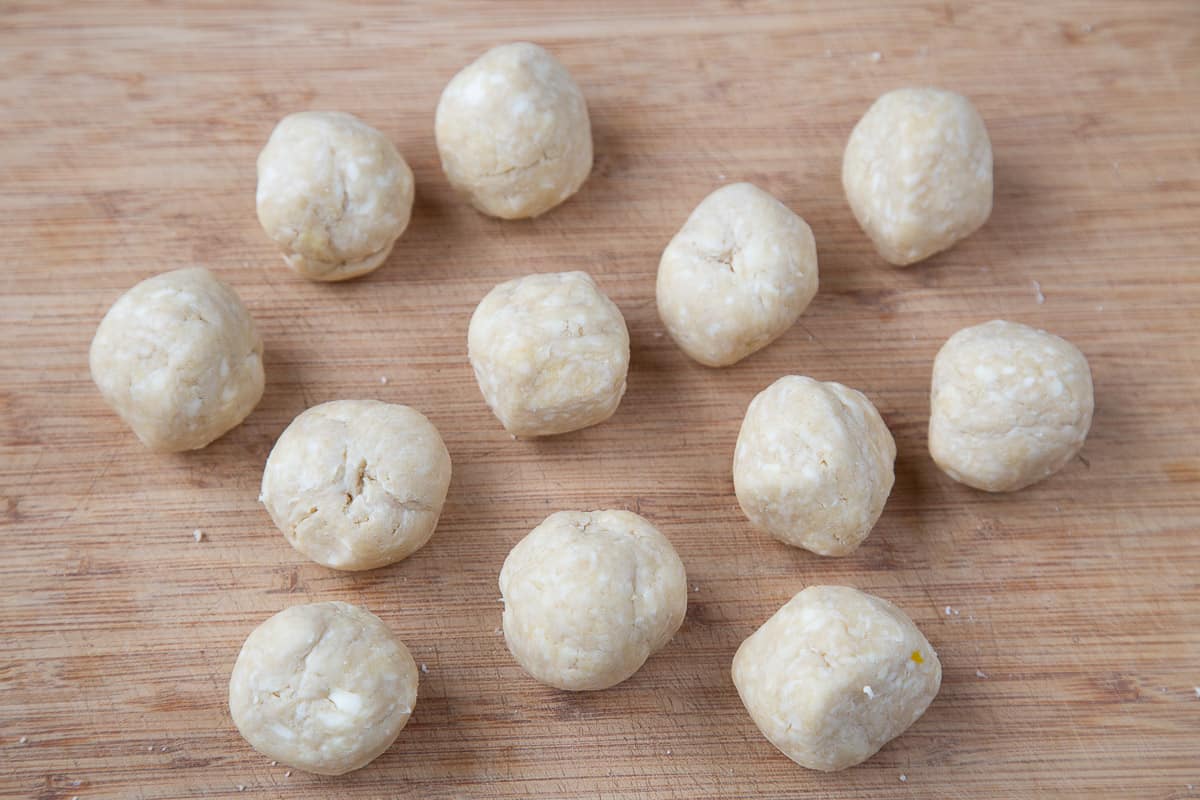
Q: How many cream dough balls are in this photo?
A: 12